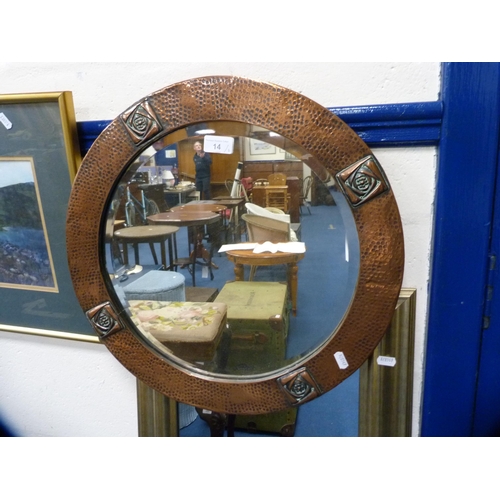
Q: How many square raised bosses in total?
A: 4